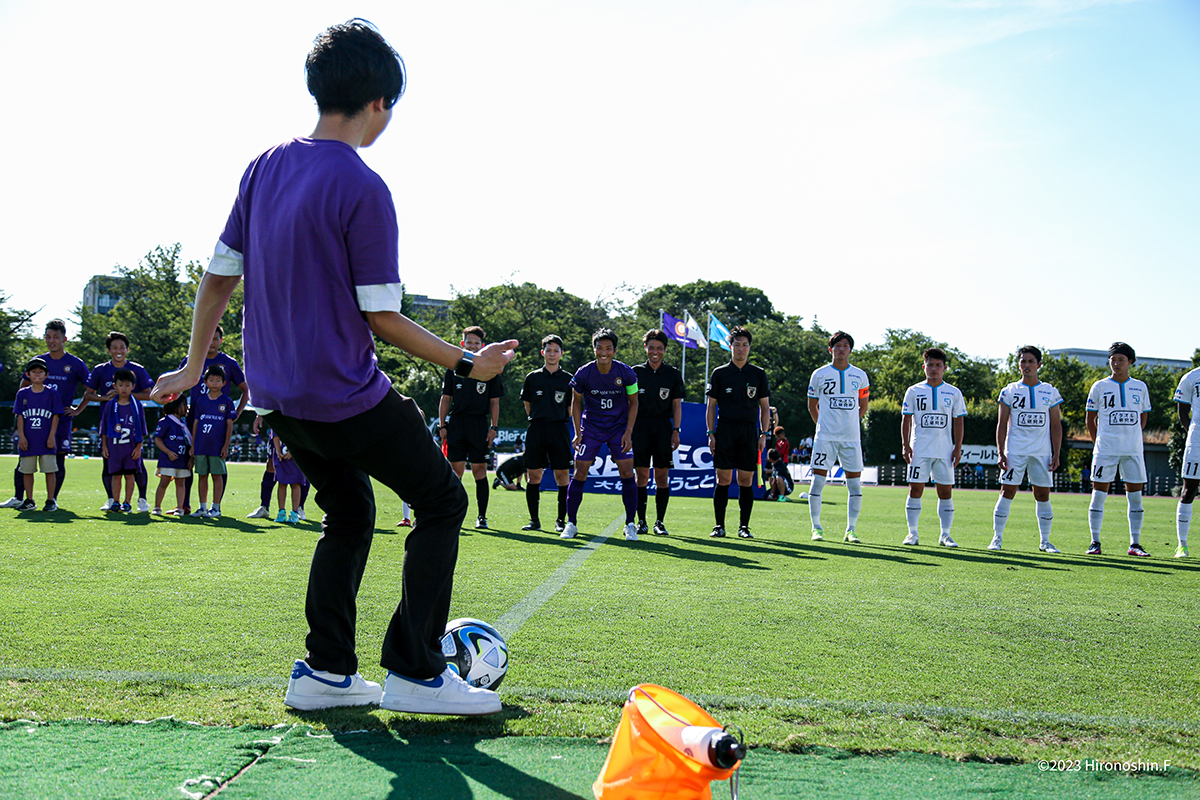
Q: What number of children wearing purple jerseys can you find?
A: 5